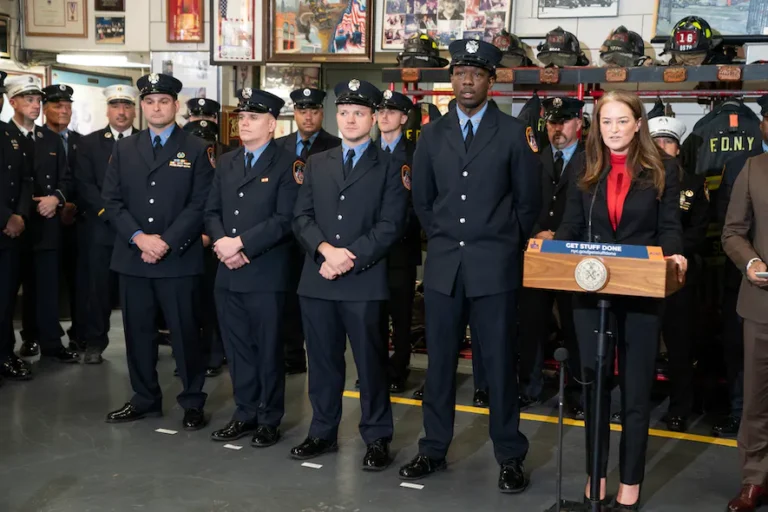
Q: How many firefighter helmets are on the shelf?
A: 5